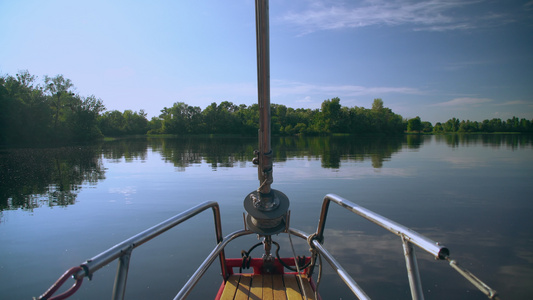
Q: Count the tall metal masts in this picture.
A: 1